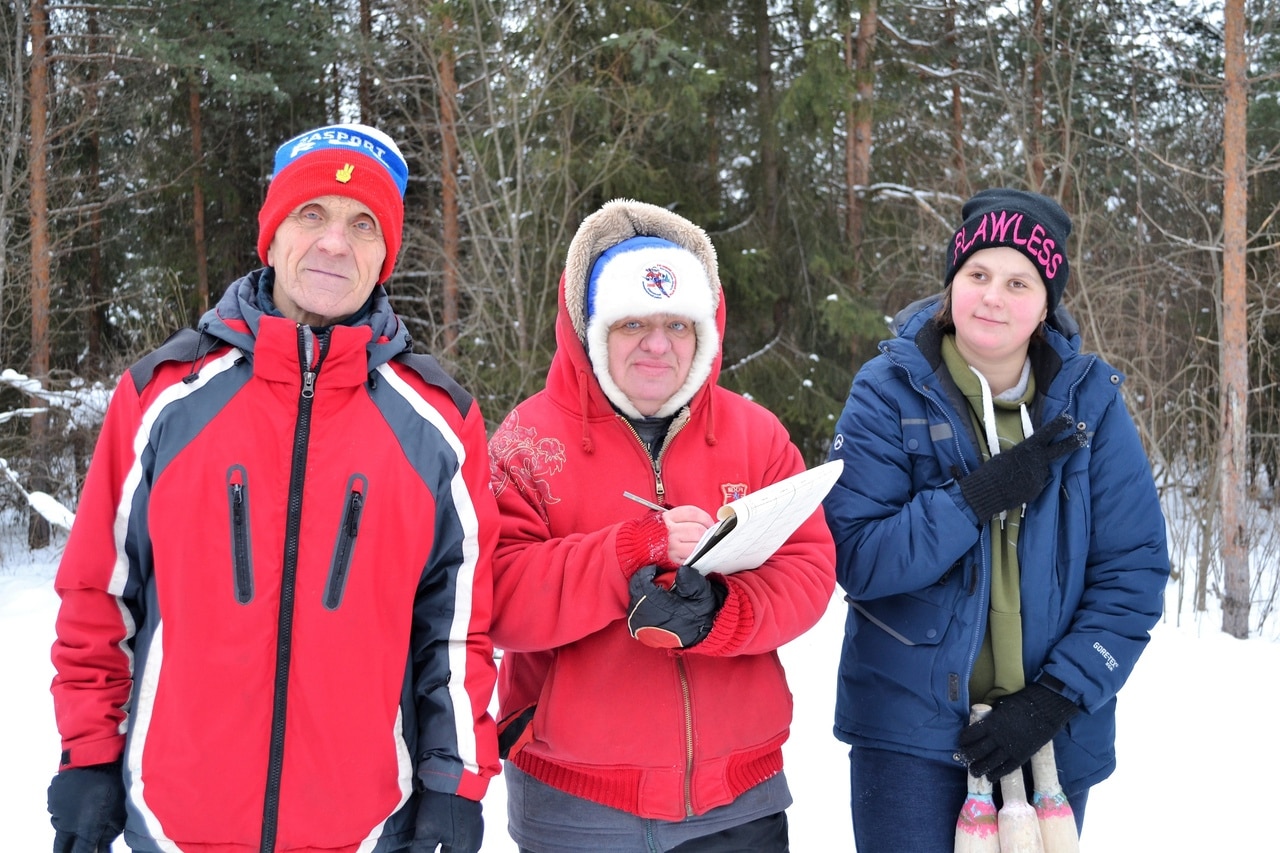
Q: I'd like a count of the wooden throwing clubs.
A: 3